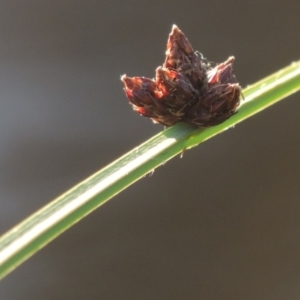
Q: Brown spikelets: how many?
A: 5